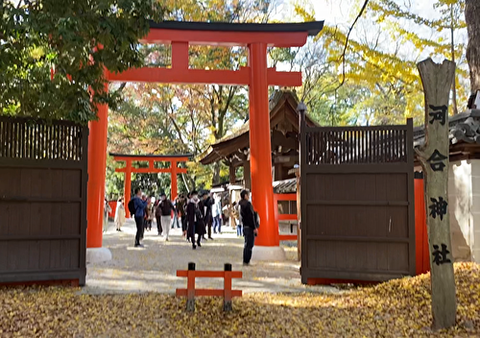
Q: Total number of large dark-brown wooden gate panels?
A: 2